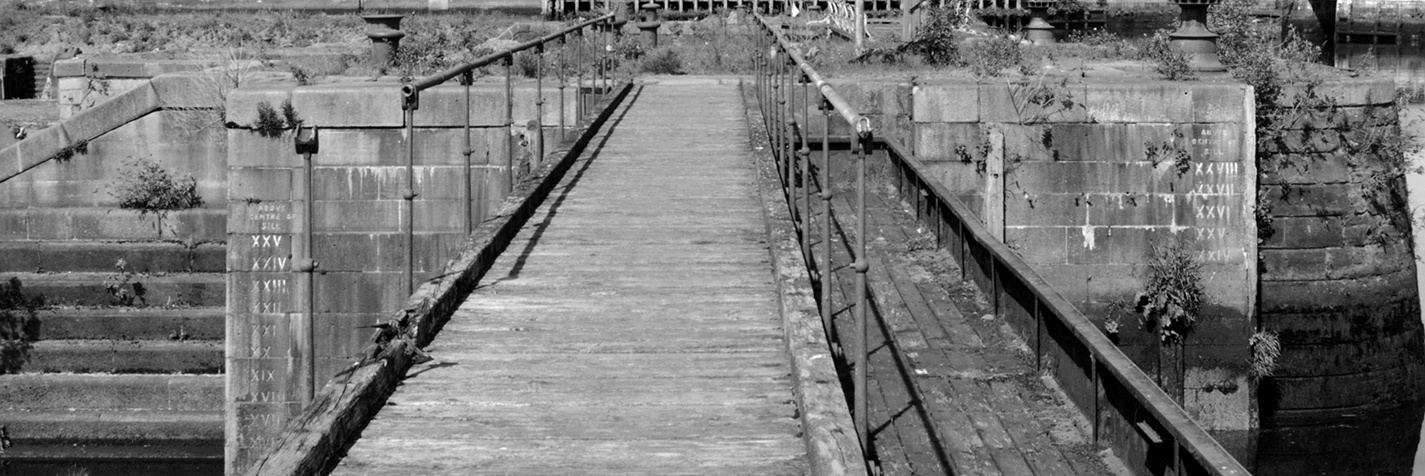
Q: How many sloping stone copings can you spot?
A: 1